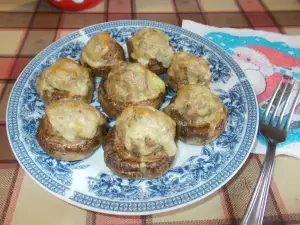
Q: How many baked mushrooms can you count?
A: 8